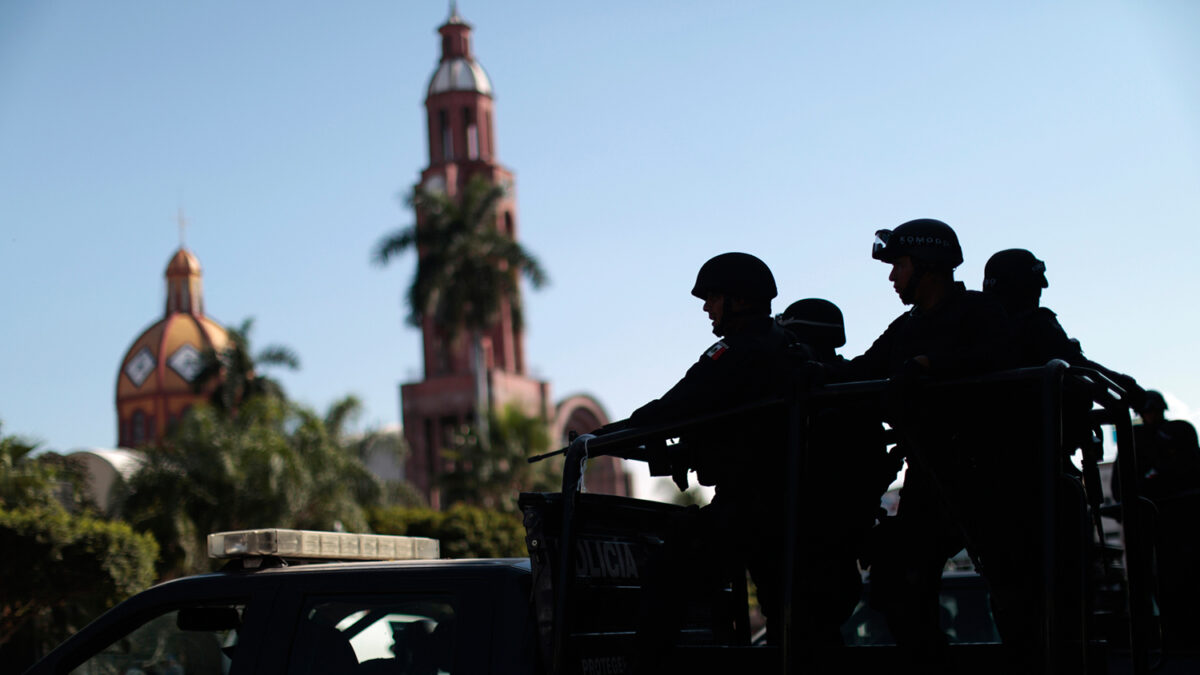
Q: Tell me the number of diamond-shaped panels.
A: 2